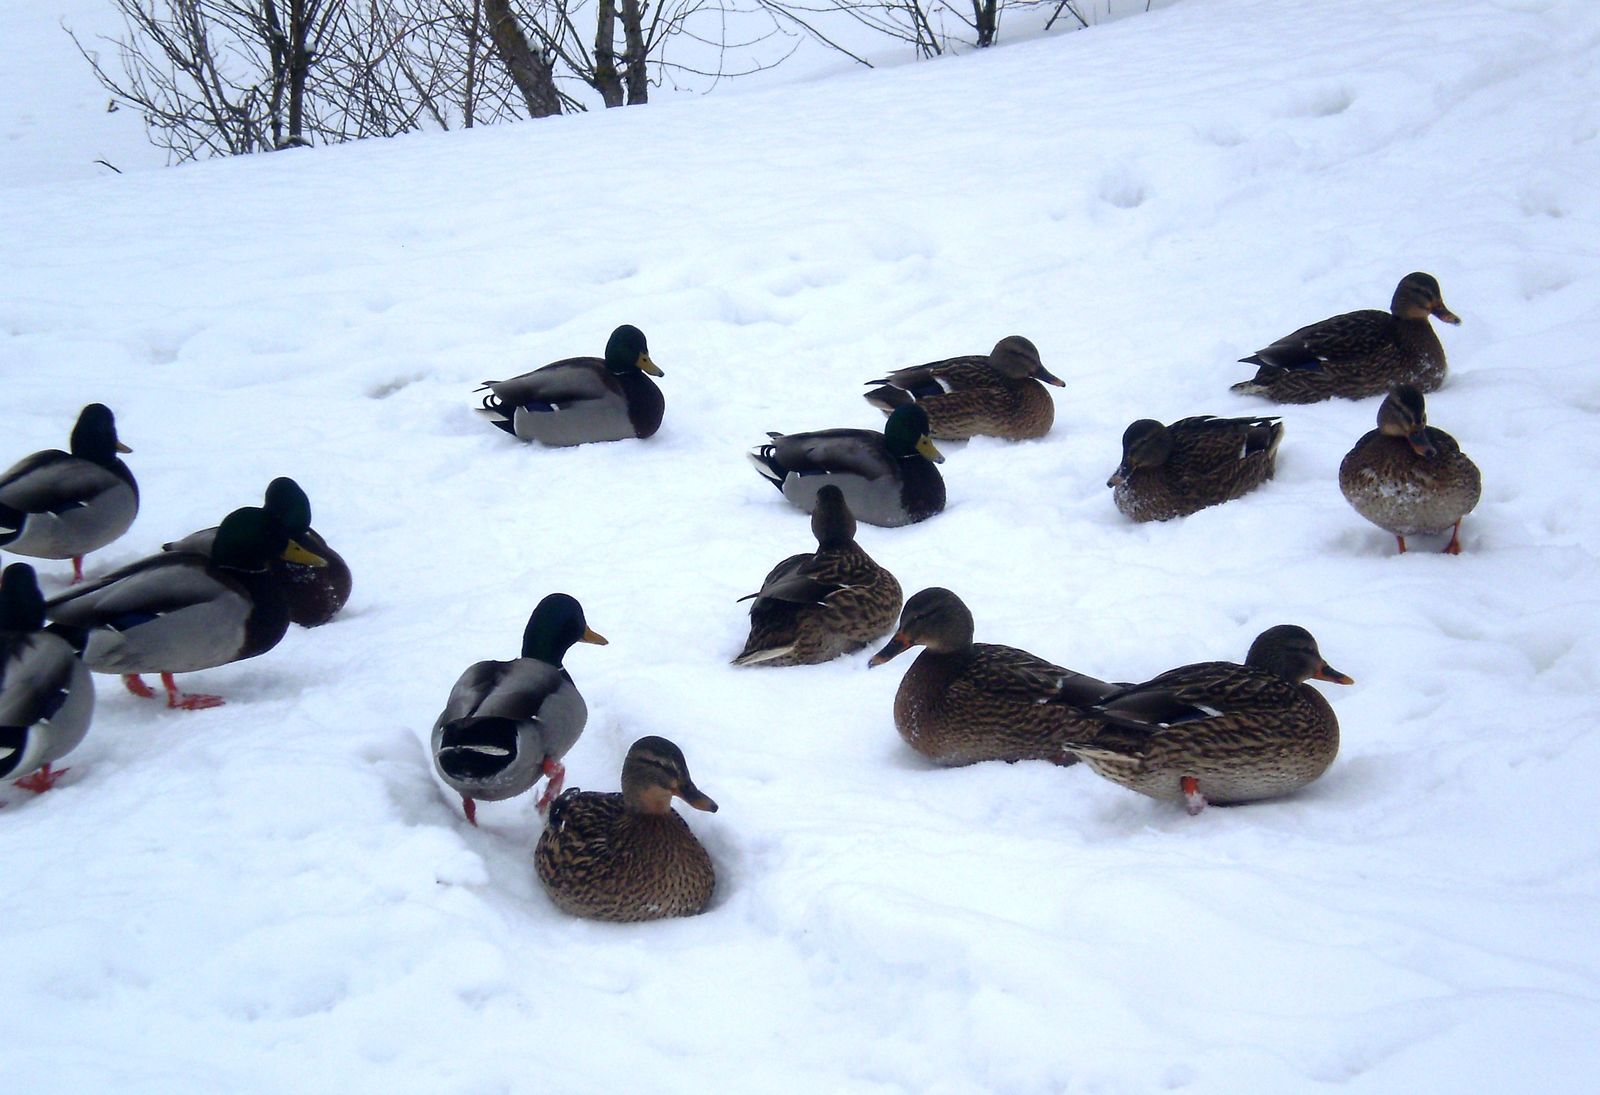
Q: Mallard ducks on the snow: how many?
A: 15